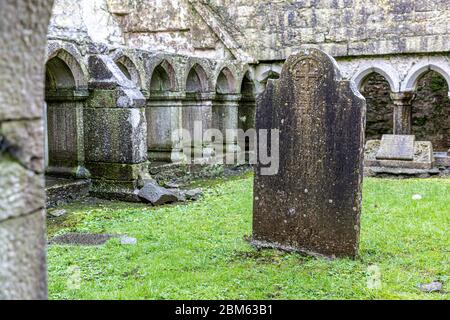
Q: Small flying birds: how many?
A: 0